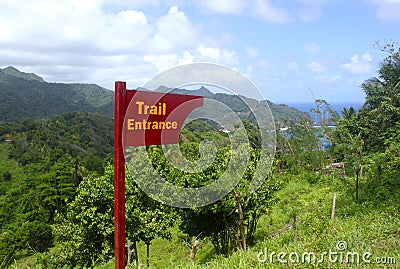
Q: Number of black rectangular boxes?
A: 0